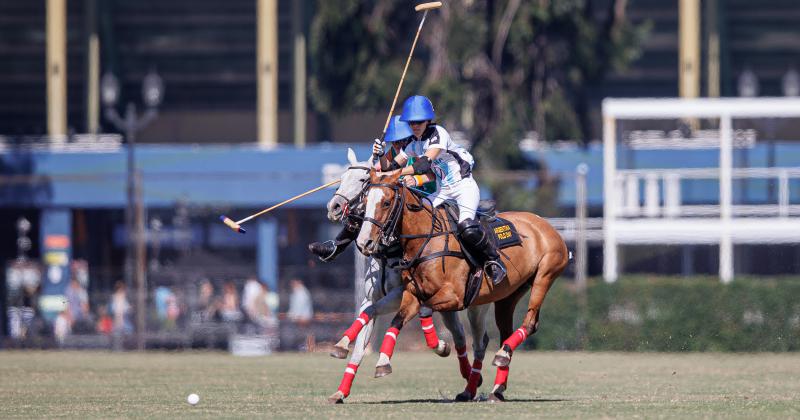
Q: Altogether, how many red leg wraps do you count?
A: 8